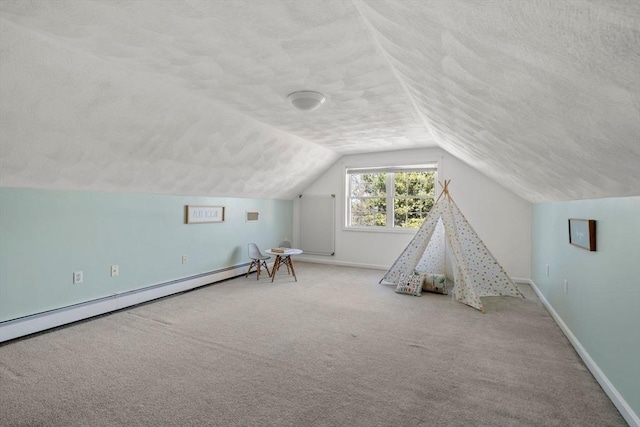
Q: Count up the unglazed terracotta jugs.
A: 0